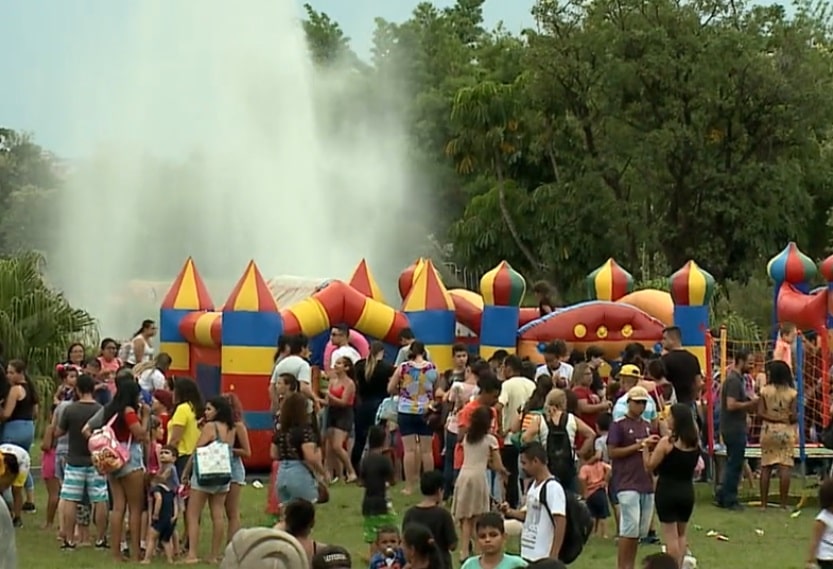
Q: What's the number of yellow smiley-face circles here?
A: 3